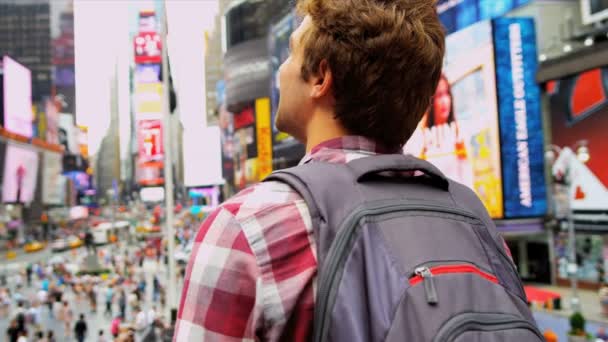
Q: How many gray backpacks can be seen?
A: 1